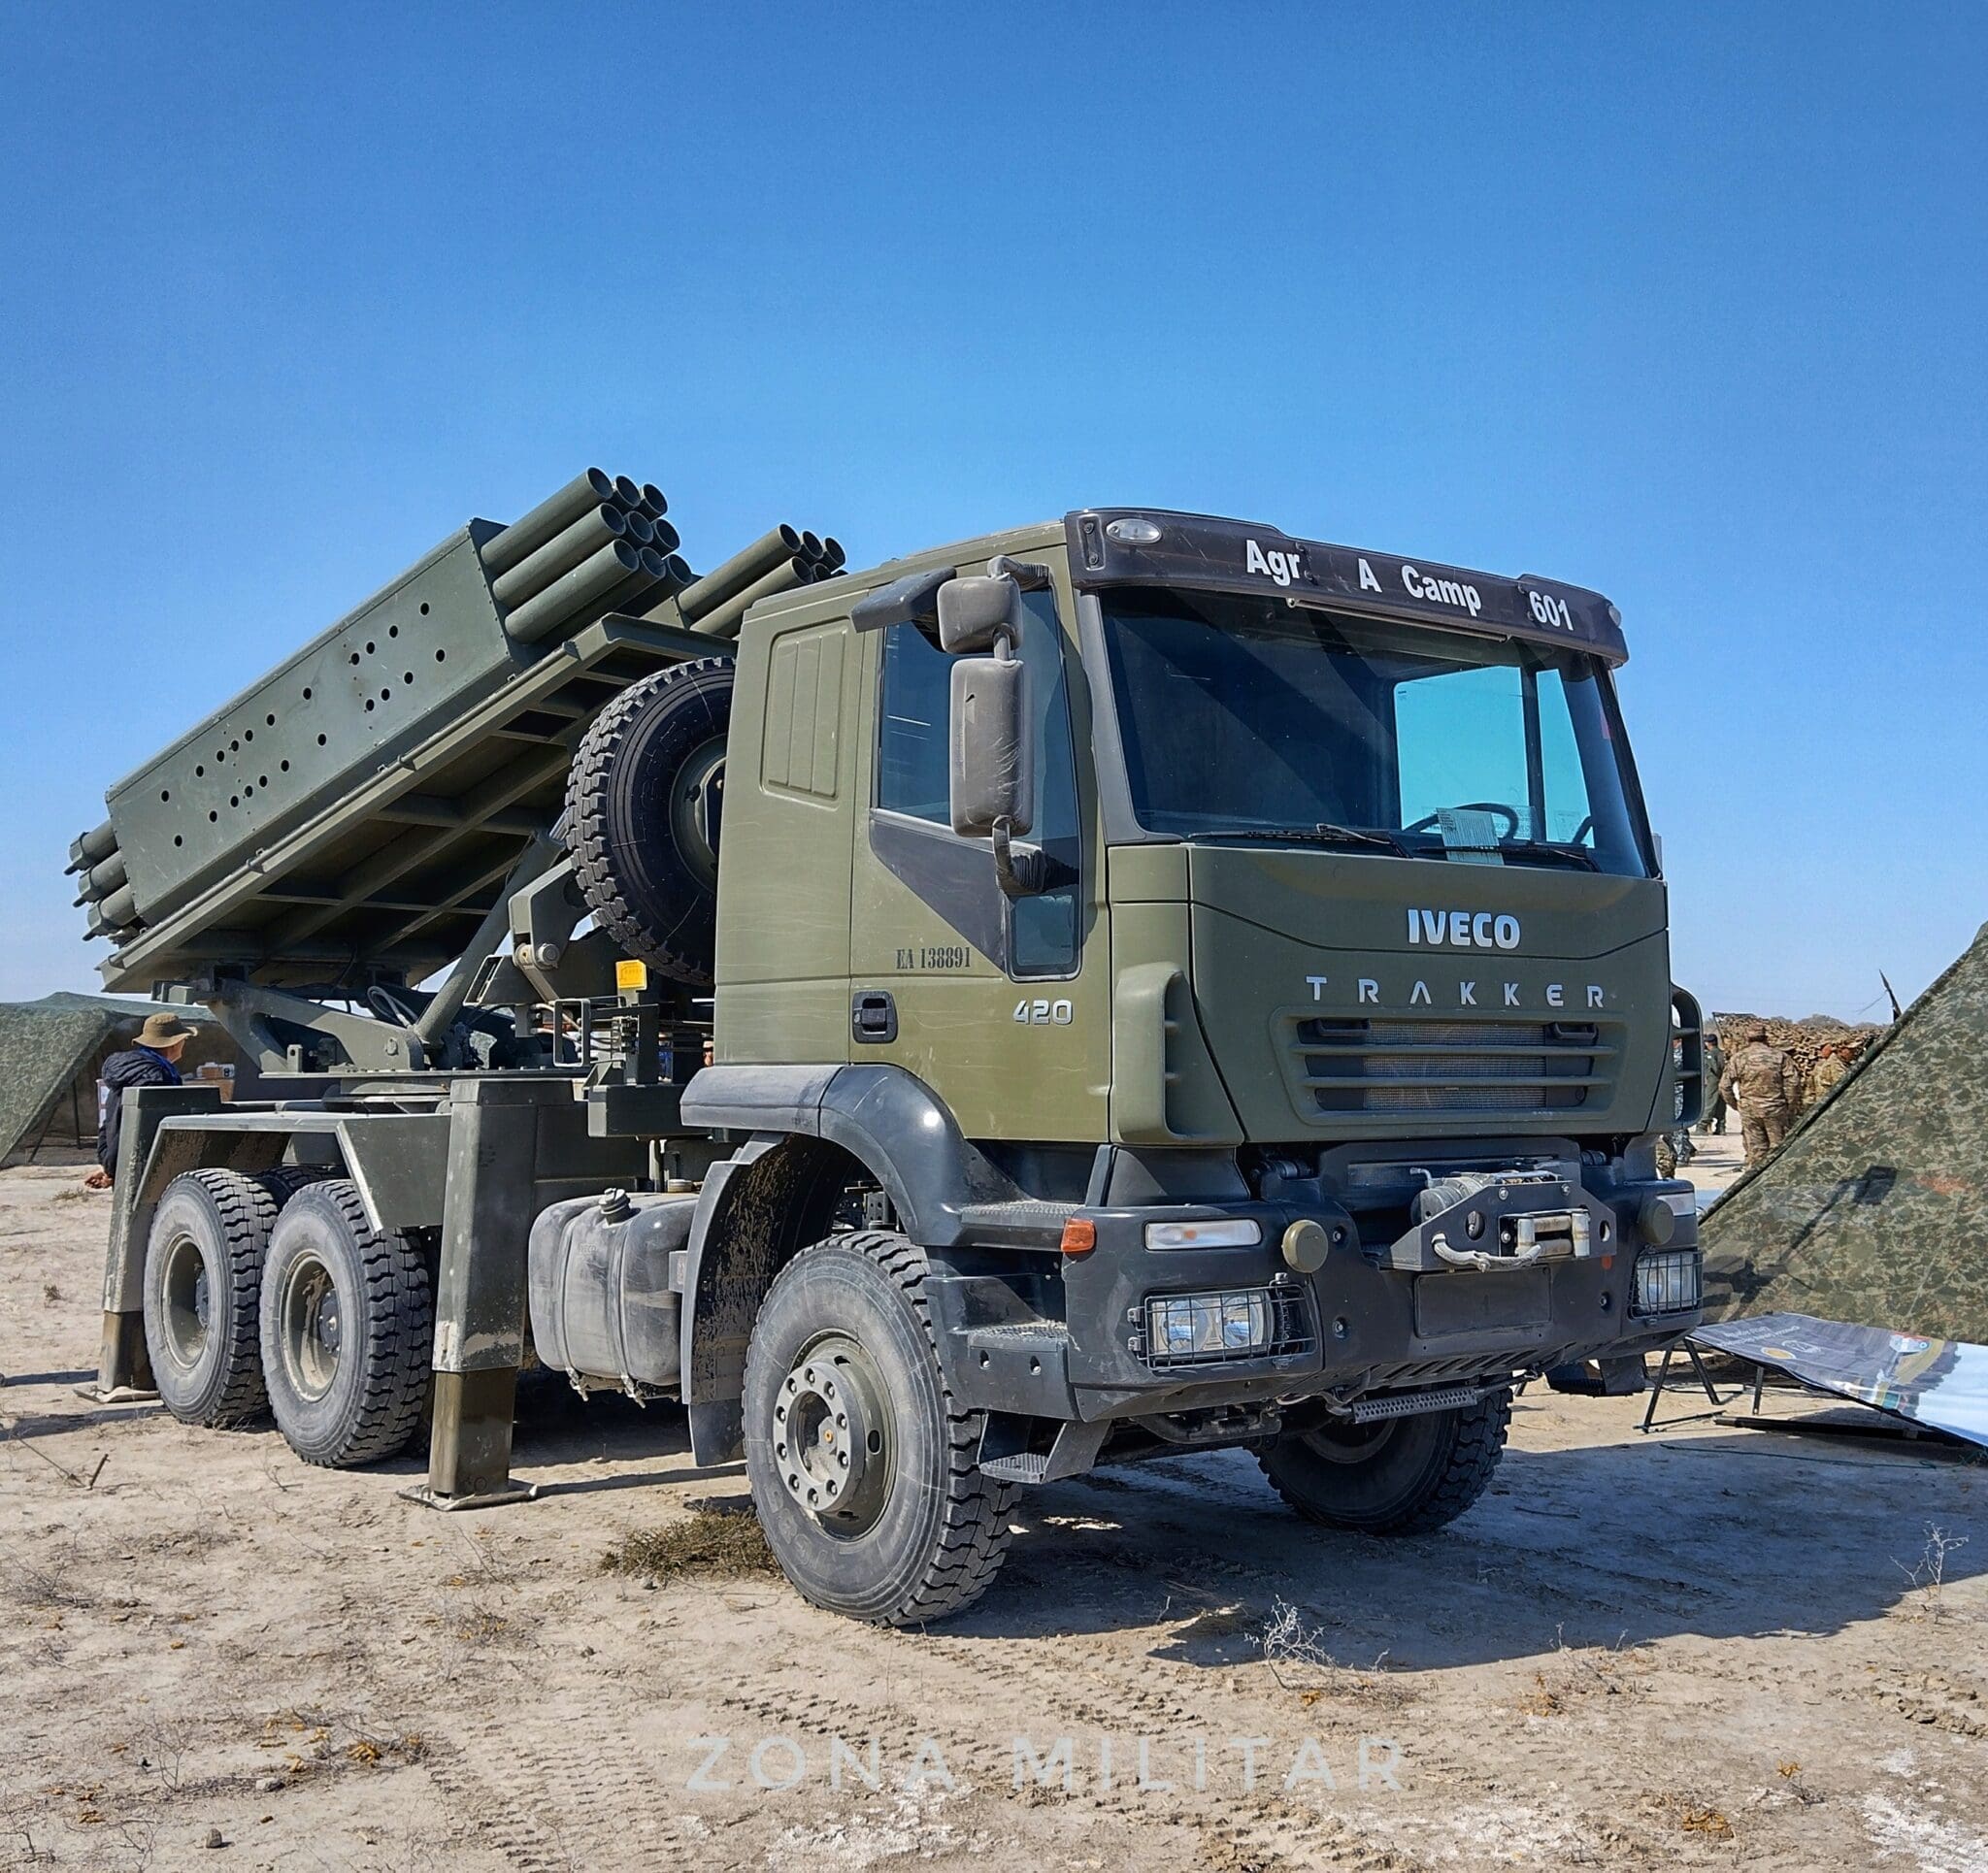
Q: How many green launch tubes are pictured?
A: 15